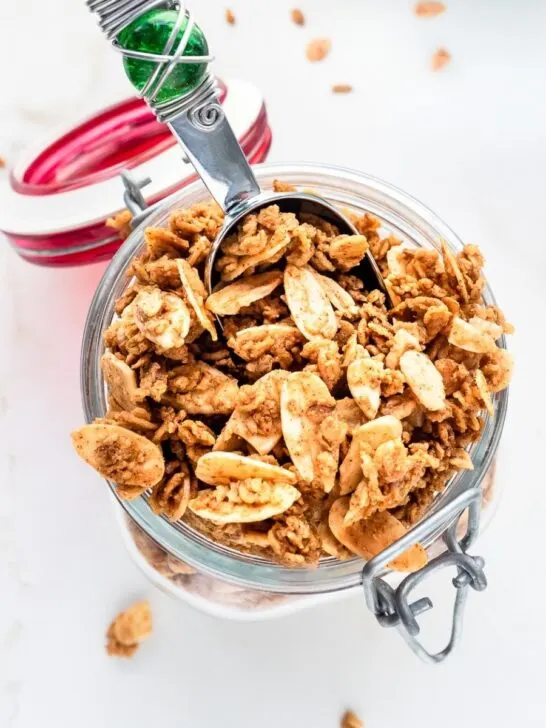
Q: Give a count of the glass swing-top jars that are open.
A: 1